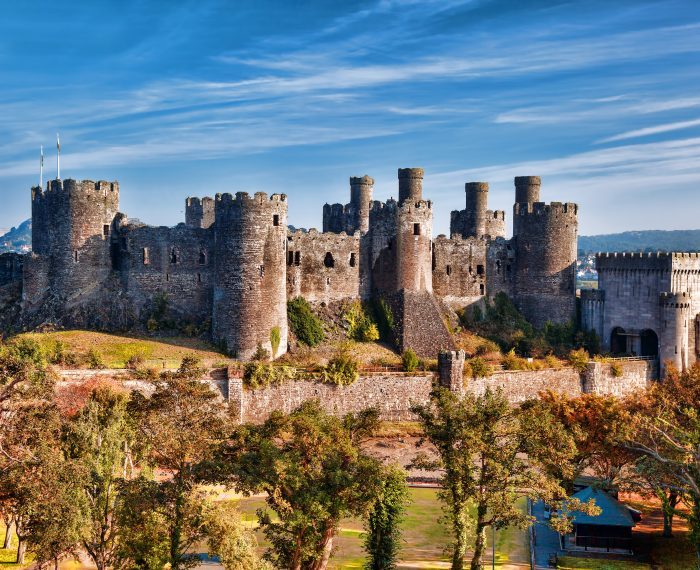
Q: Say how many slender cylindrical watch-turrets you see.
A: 4